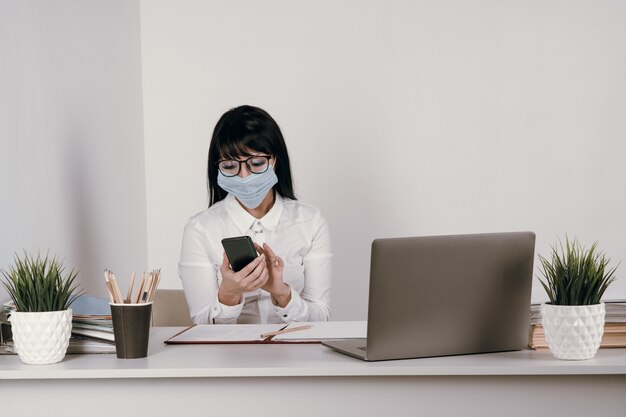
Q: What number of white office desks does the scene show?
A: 1